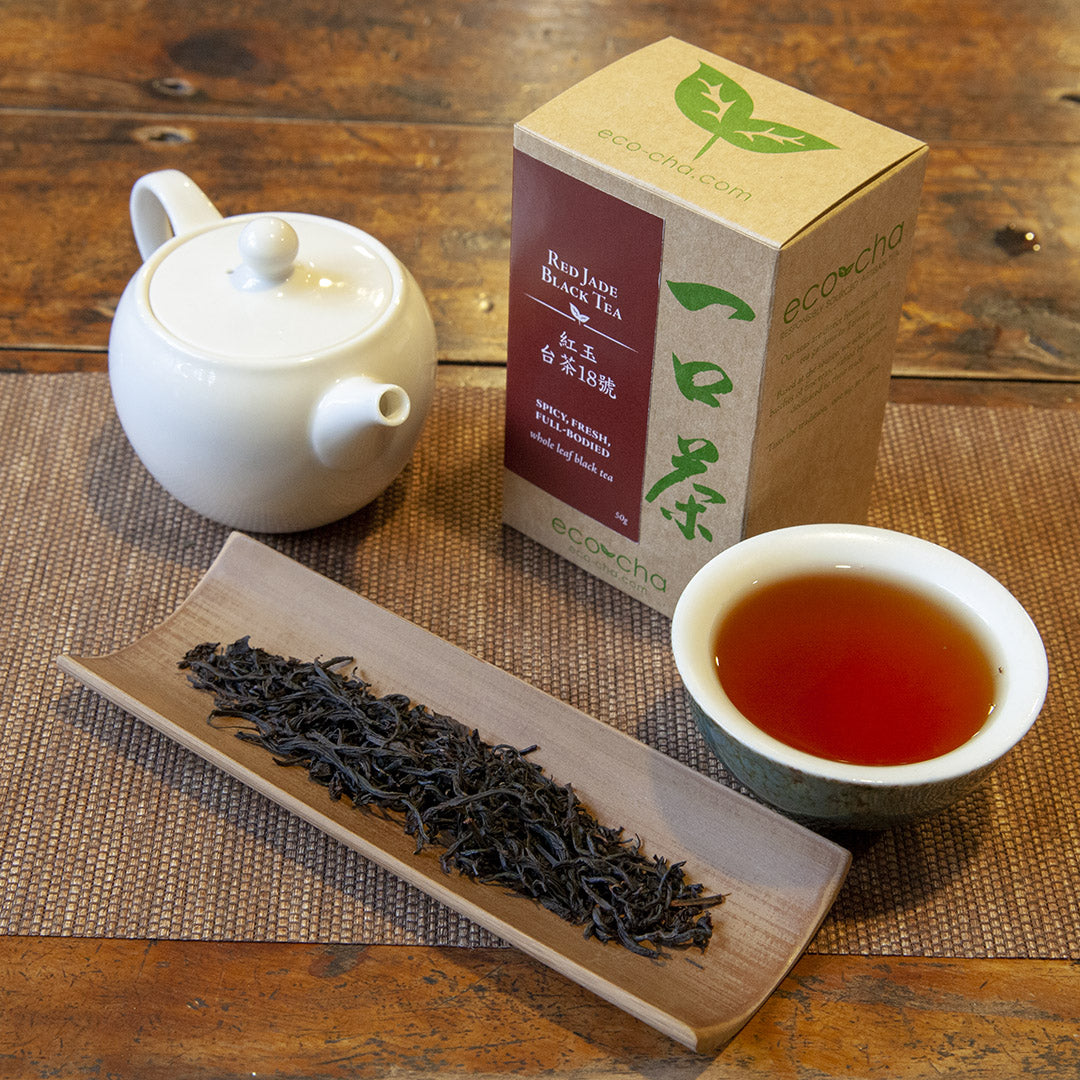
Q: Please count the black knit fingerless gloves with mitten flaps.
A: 0